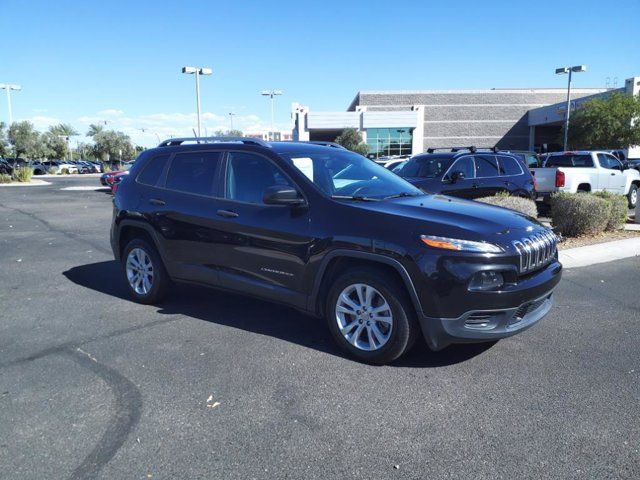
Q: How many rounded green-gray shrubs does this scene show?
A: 3